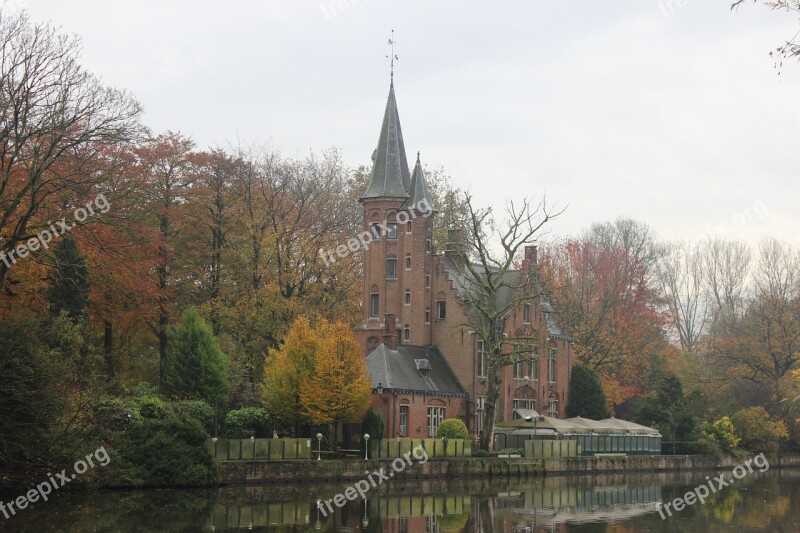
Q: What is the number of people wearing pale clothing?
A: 0